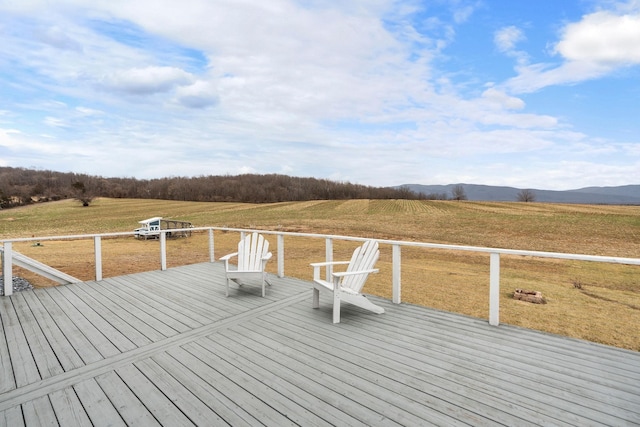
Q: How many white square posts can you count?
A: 9